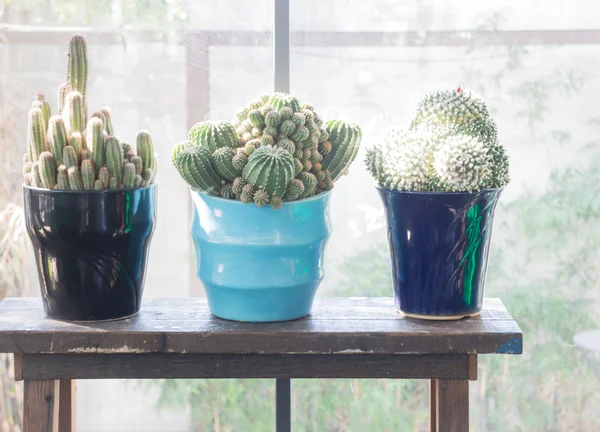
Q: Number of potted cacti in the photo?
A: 3